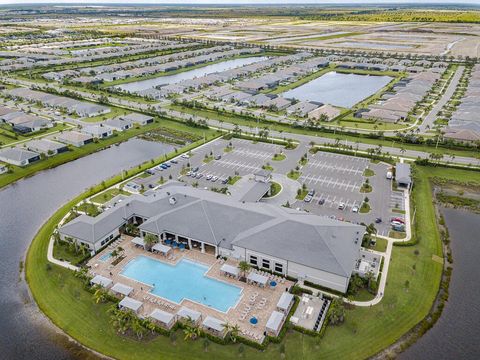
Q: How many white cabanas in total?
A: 12